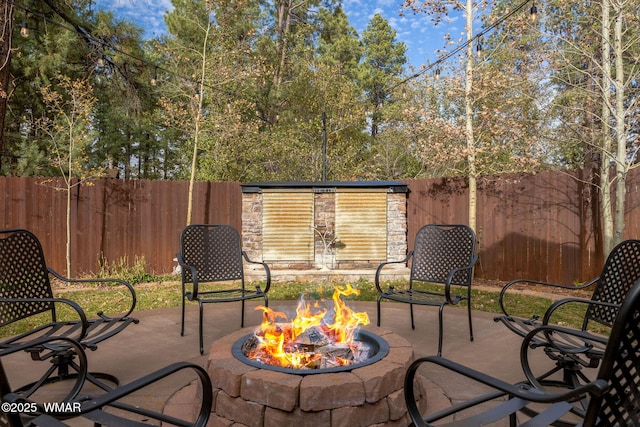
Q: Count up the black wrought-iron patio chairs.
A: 6